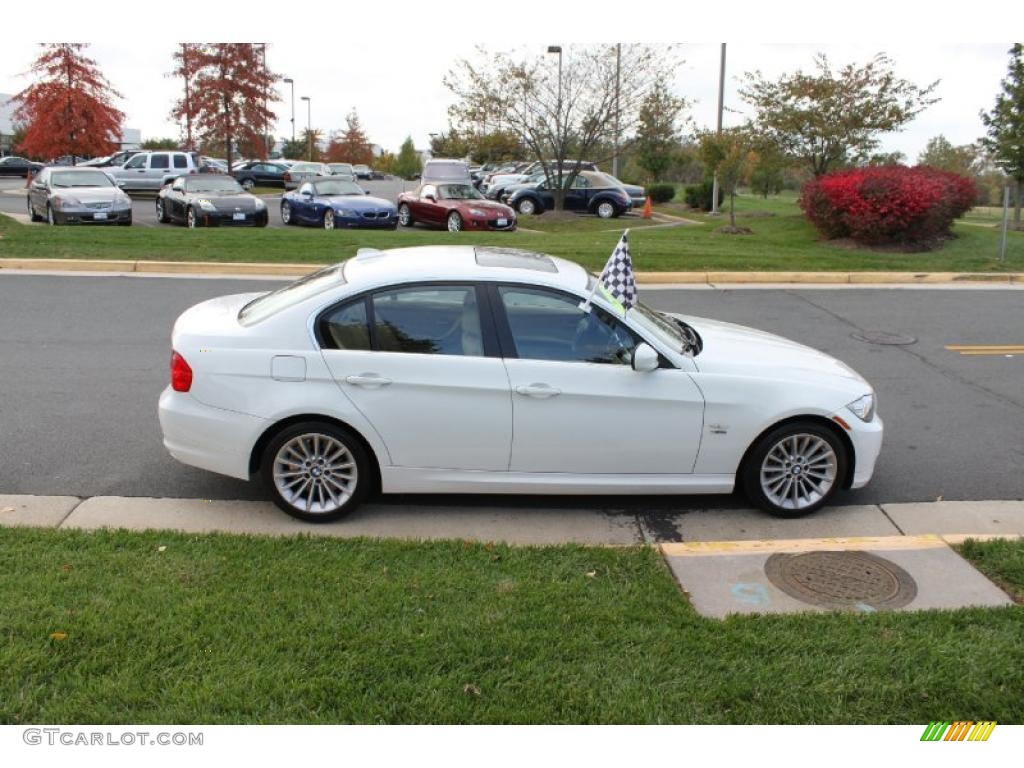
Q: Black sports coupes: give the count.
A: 1